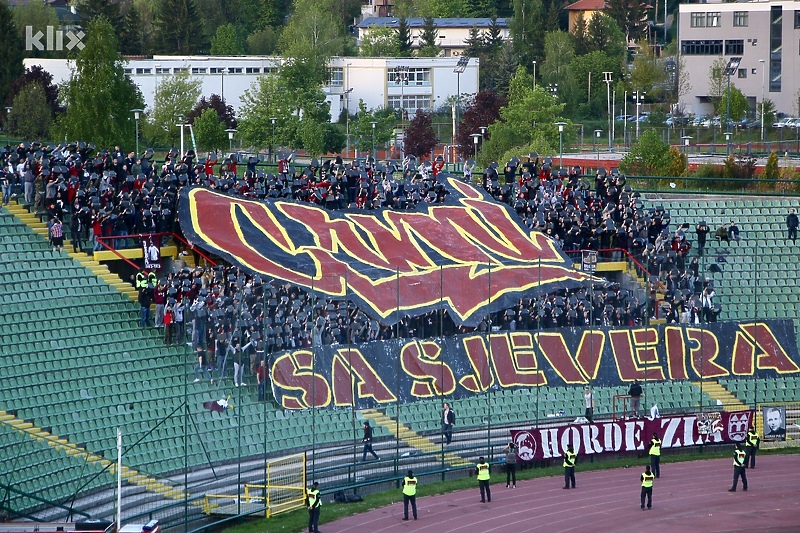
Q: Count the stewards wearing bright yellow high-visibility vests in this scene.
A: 10